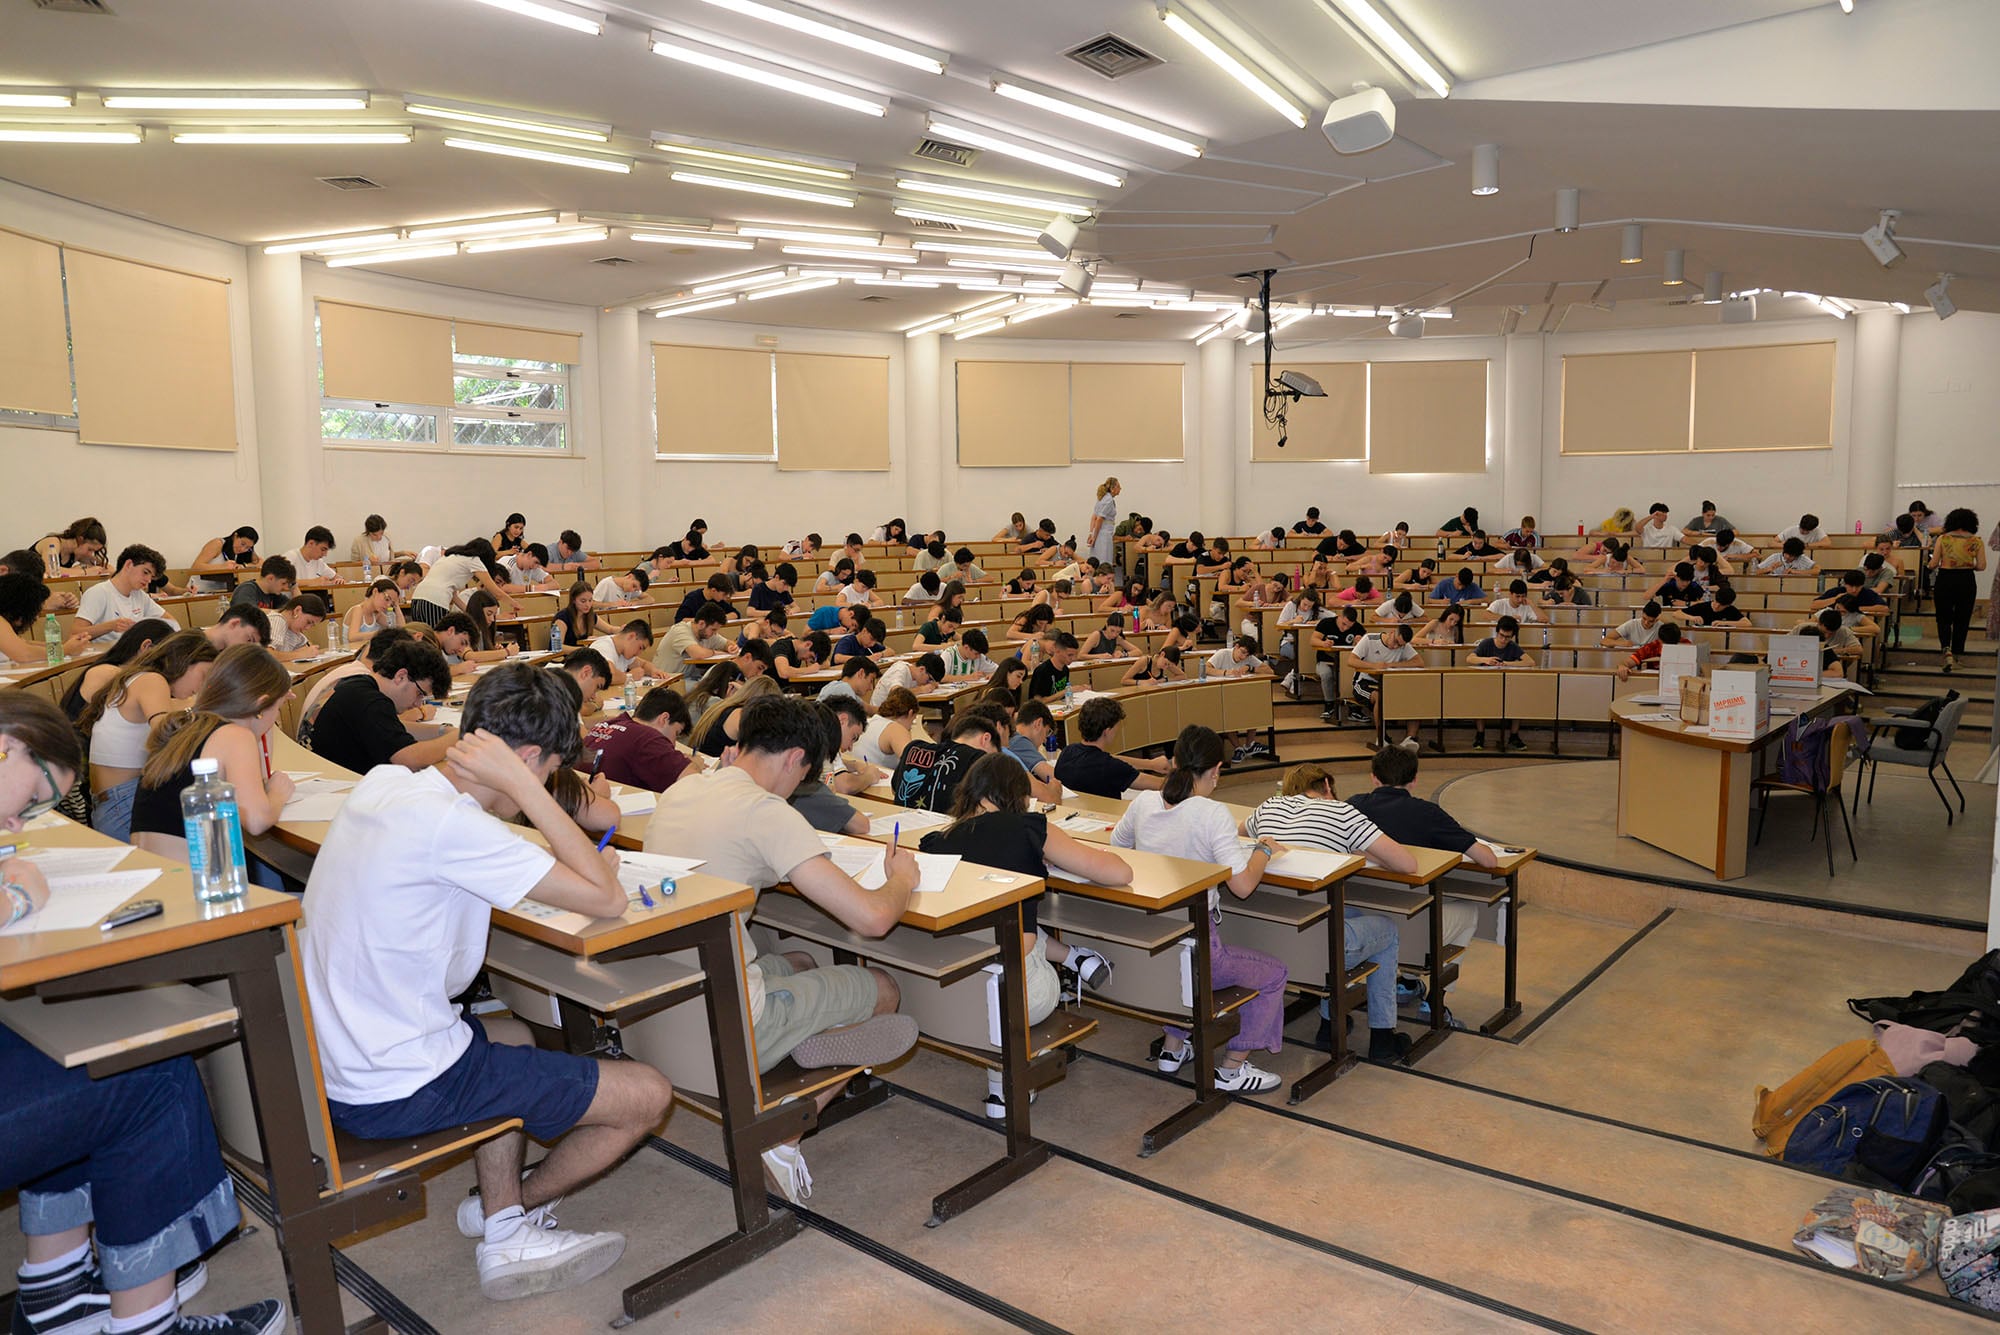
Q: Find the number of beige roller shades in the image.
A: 12